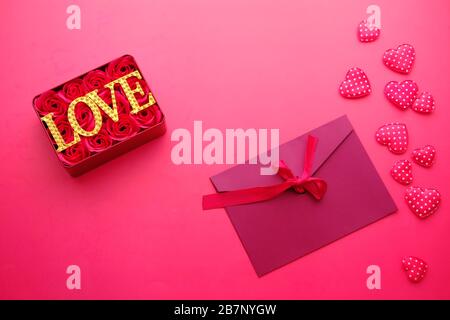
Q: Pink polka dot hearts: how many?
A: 10